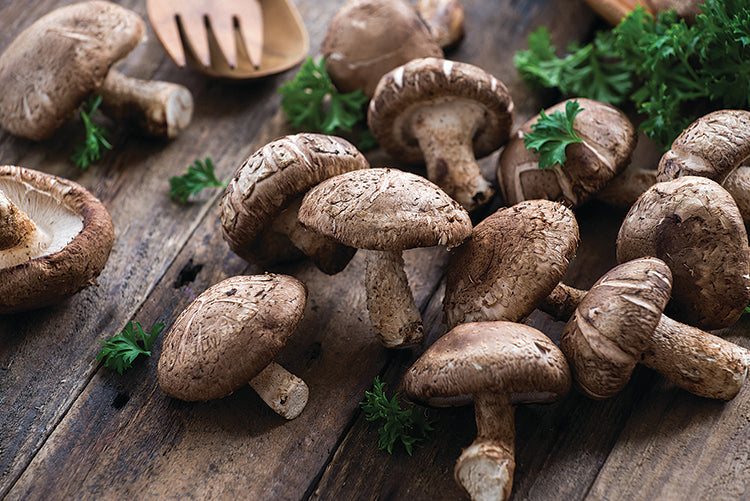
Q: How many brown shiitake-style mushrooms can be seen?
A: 13